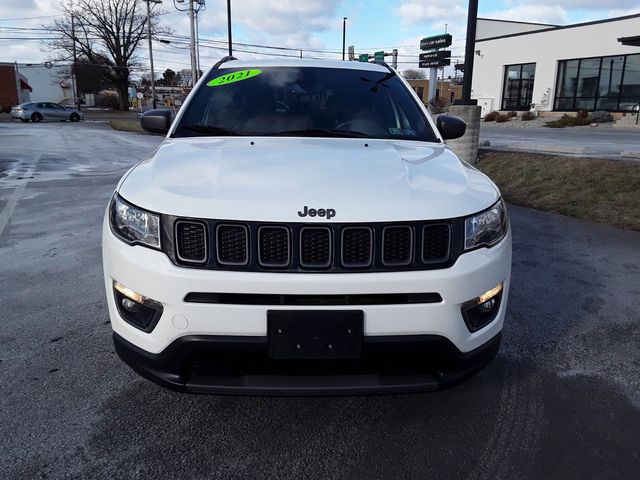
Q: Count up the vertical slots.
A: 7